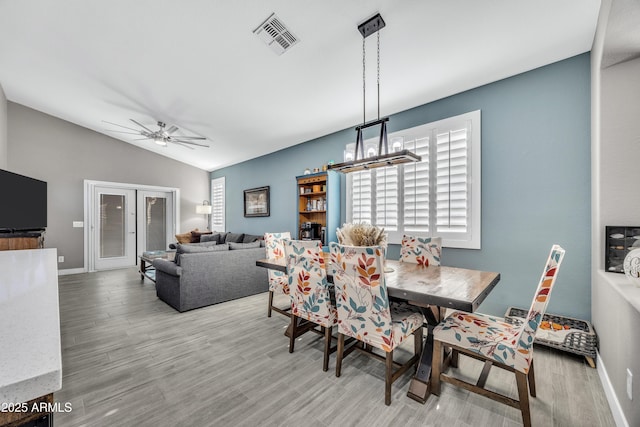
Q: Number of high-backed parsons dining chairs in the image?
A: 6